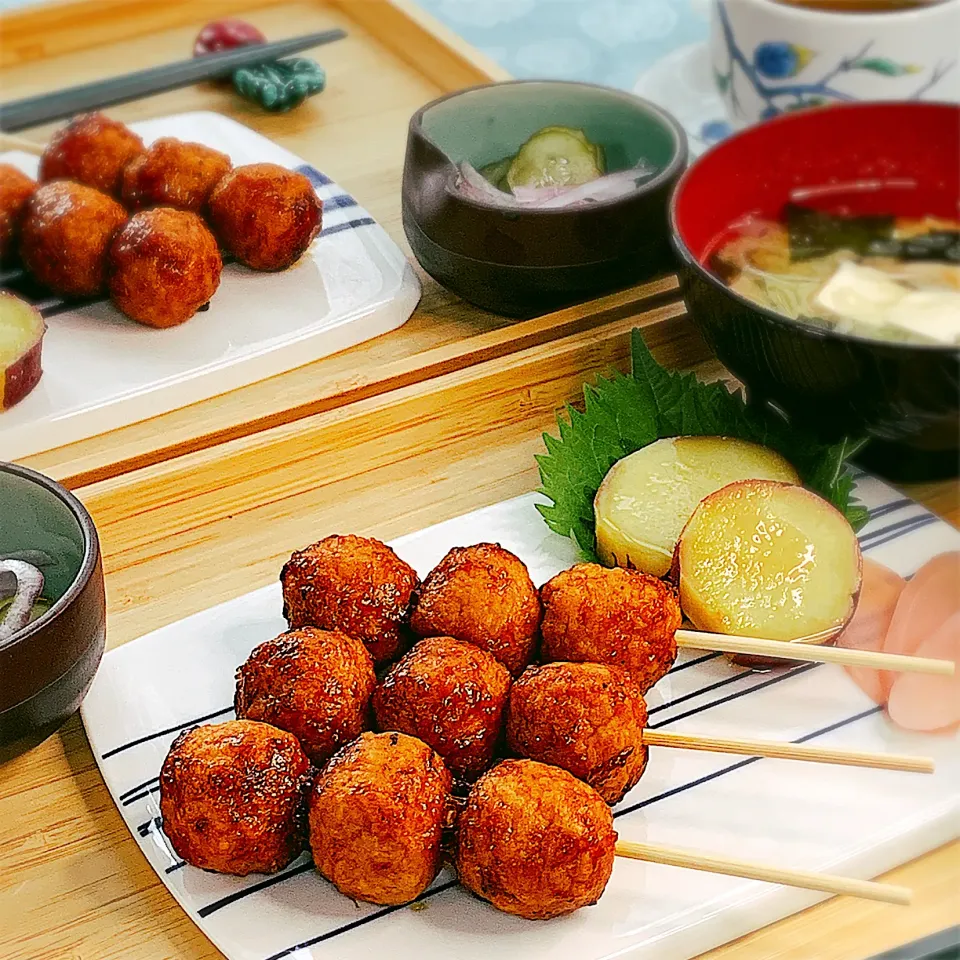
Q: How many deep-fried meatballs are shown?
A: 15